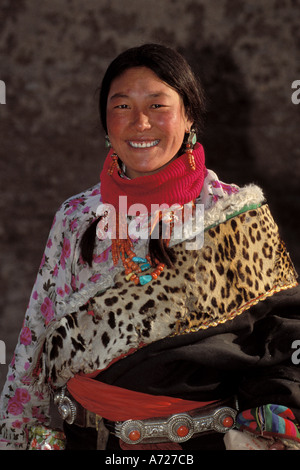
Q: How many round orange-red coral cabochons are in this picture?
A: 3